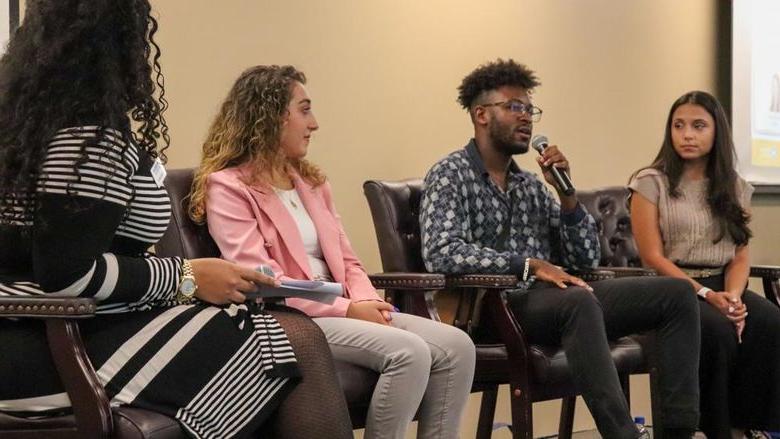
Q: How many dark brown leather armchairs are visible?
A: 4